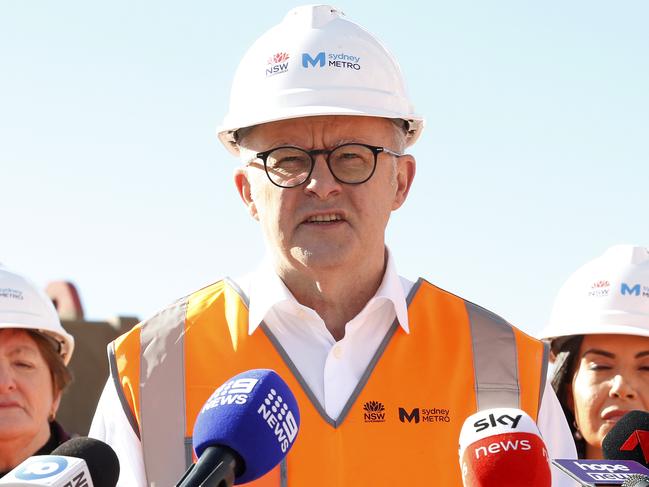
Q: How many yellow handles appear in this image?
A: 0